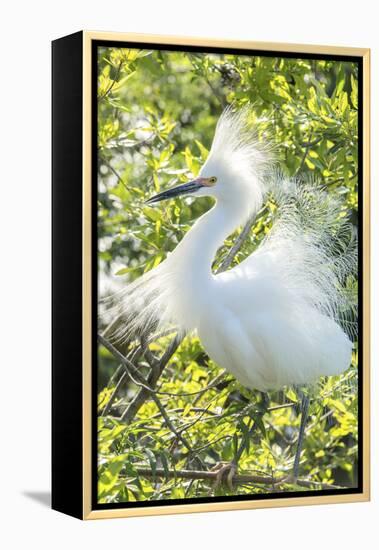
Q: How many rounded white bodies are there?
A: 1